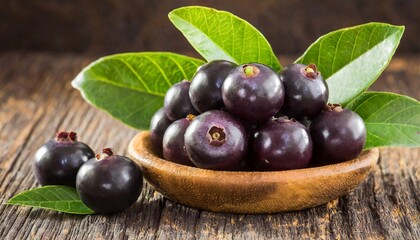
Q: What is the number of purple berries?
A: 11